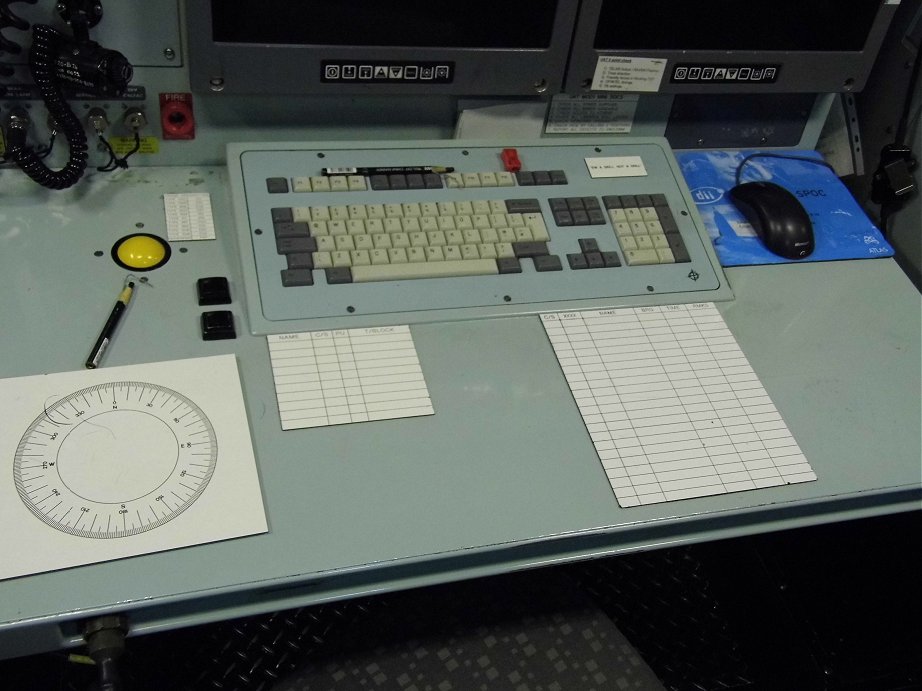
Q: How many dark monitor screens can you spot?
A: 2